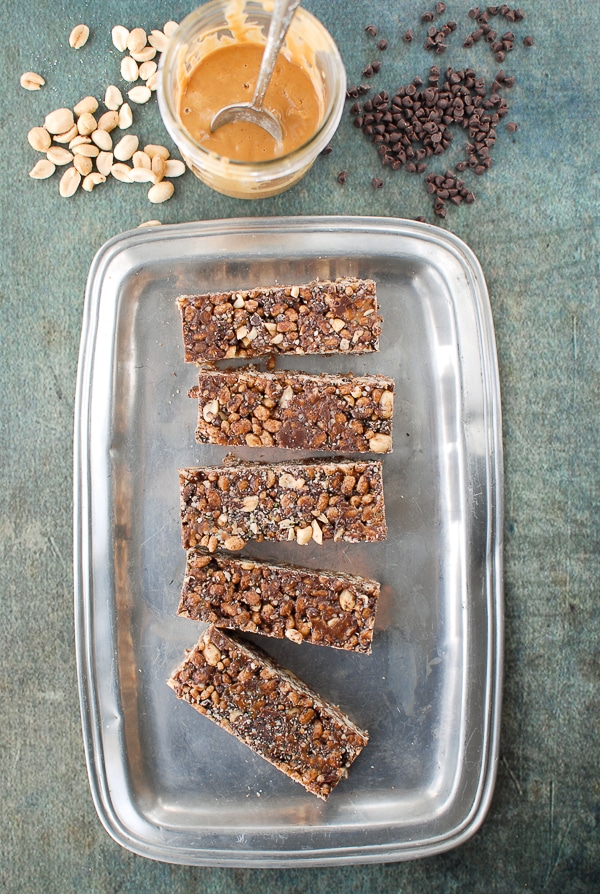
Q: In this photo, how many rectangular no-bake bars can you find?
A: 5